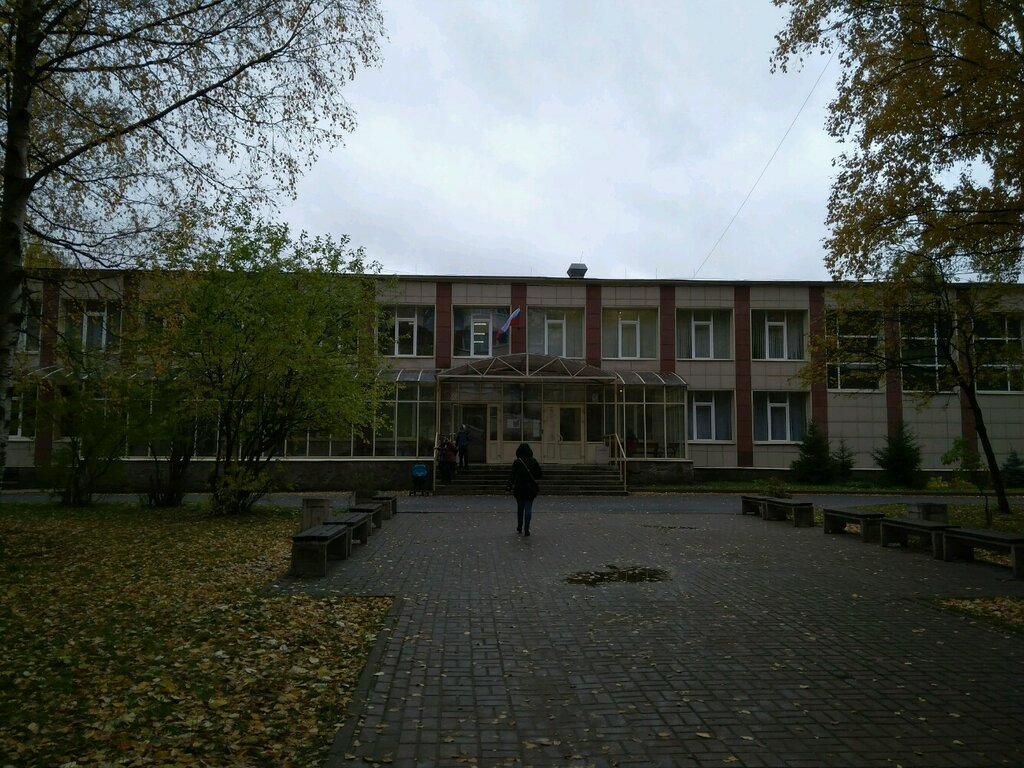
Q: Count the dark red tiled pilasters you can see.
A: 11